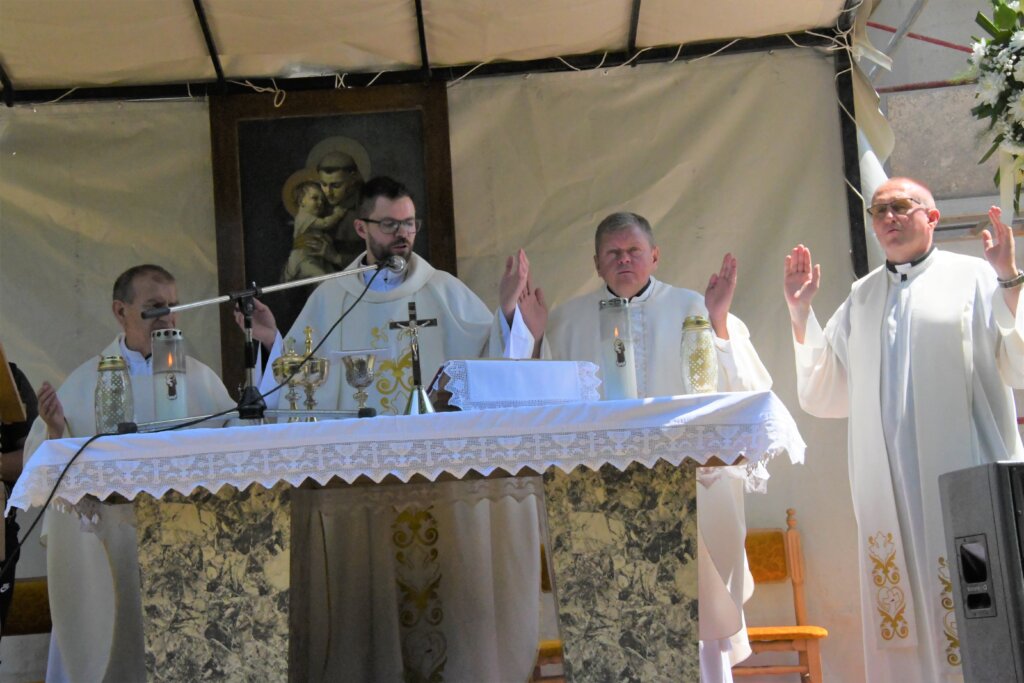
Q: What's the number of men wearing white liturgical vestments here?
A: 4